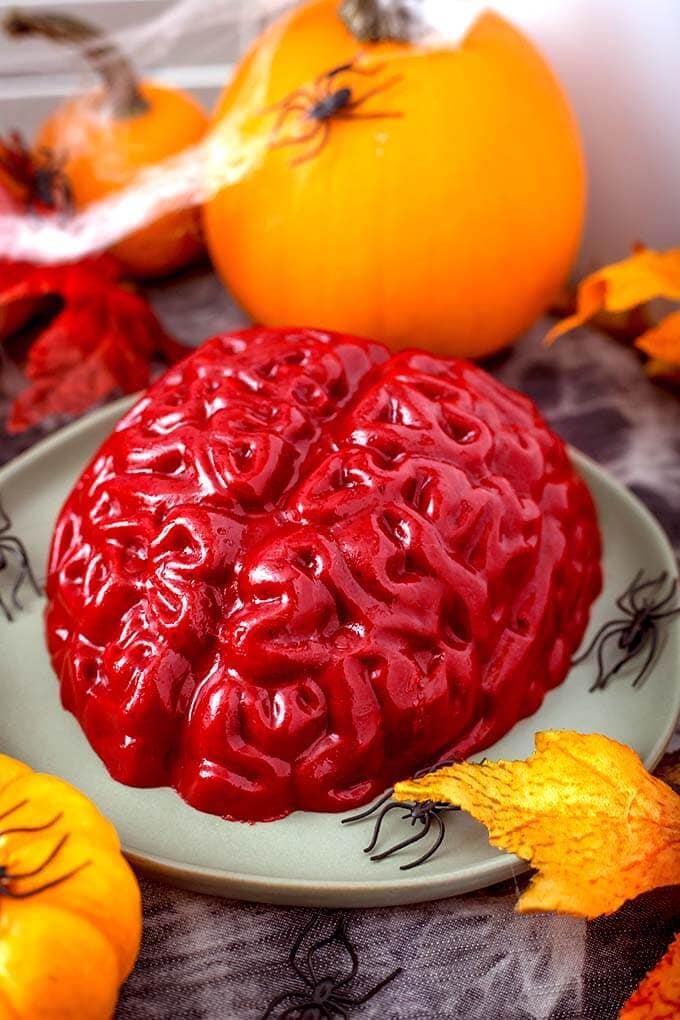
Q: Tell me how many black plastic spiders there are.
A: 7